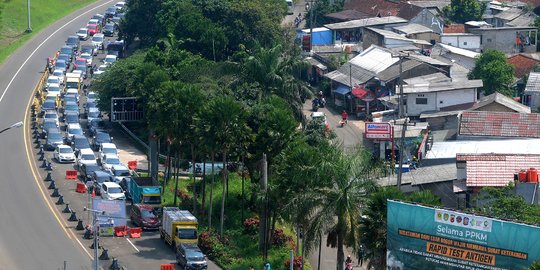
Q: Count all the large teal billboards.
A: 1